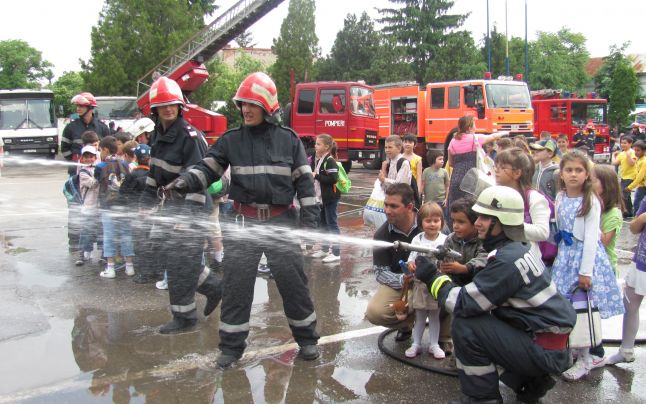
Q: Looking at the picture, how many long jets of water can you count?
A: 2